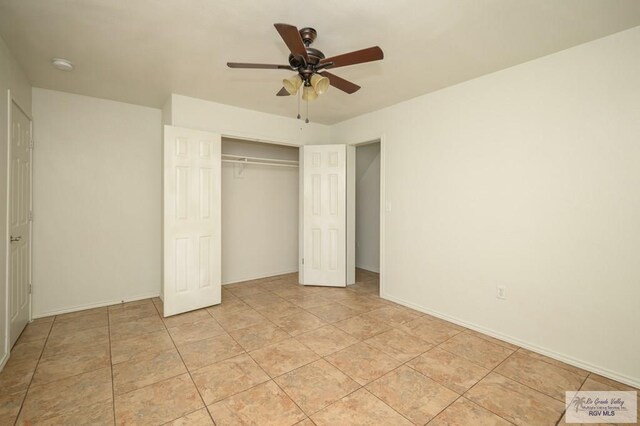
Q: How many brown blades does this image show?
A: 5